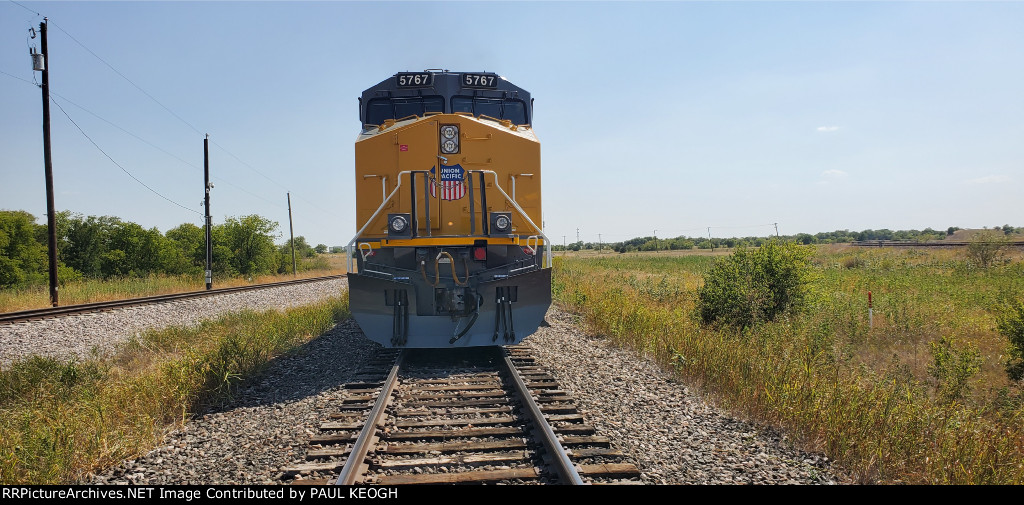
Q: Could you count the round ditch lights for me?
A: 2